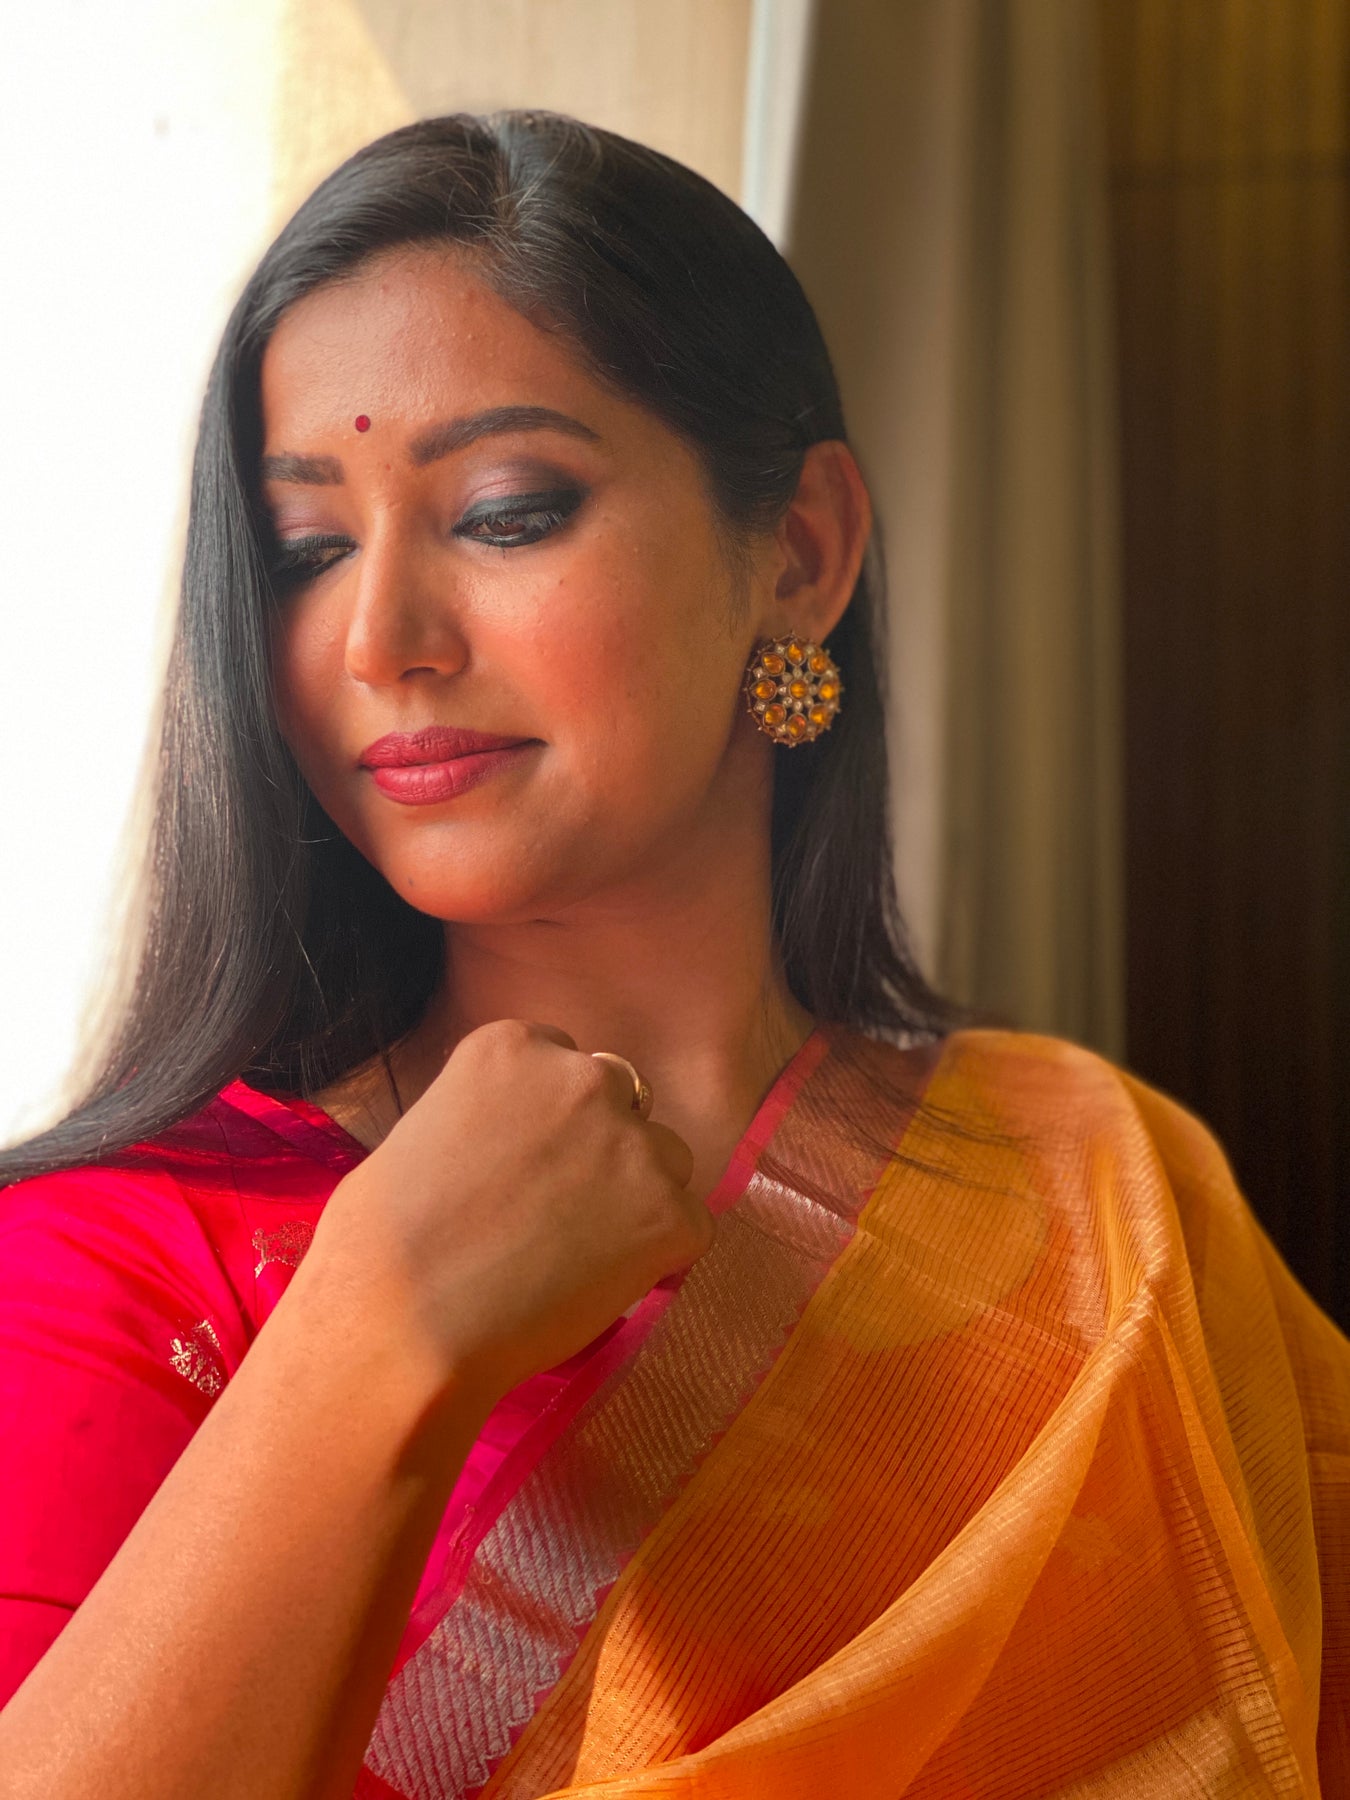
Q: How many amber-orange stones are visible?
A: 9